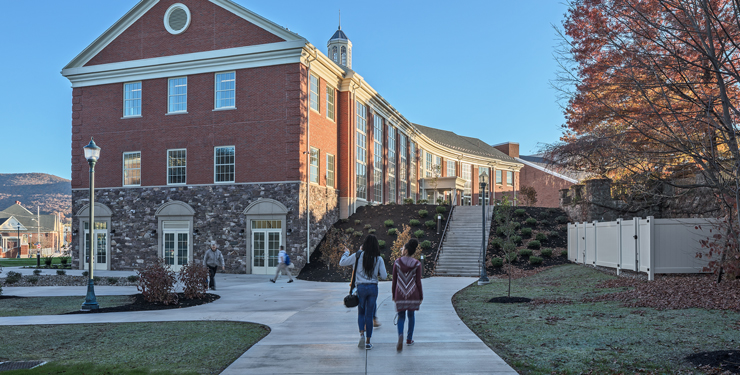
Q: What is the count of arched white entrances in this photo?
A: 3